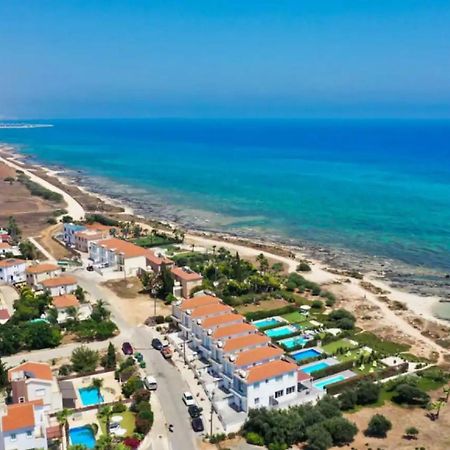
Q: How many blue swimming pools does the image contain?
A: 8